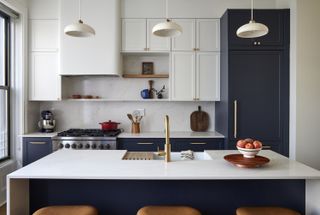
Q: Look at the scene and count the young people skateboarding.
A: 0